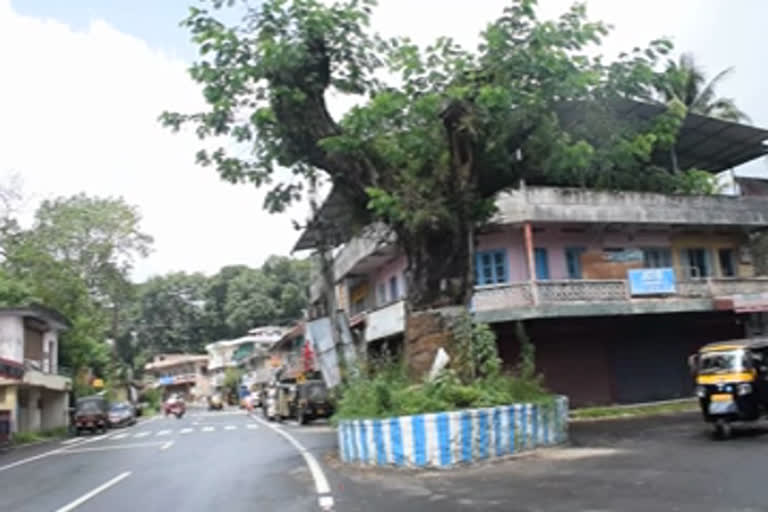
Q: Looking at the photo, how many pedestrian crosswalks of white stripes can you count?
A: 1